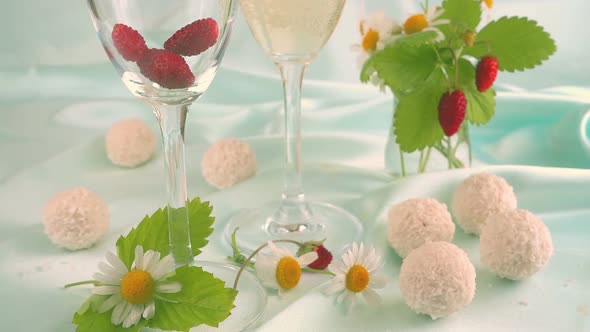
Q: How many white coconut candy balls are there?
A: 7